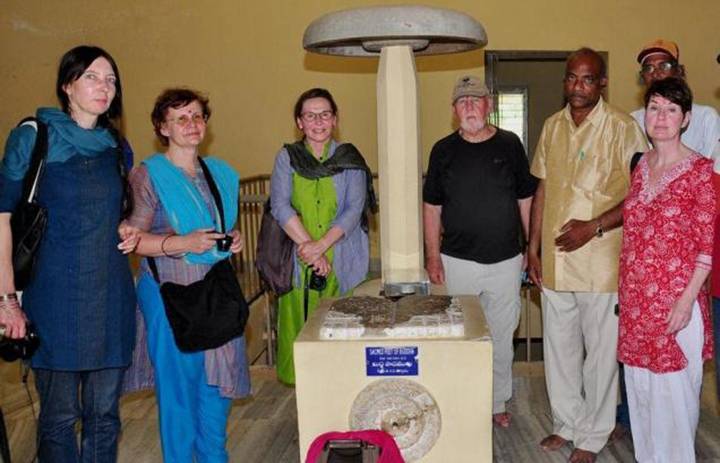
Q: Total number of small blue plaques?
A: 1